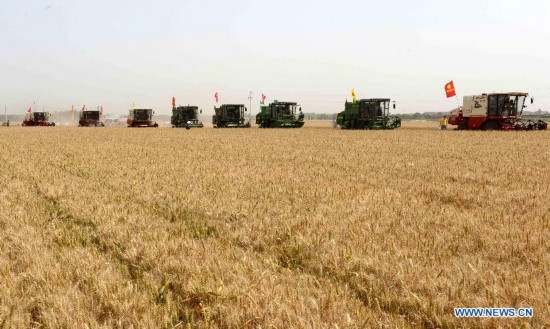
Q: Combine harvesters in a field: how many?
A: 8